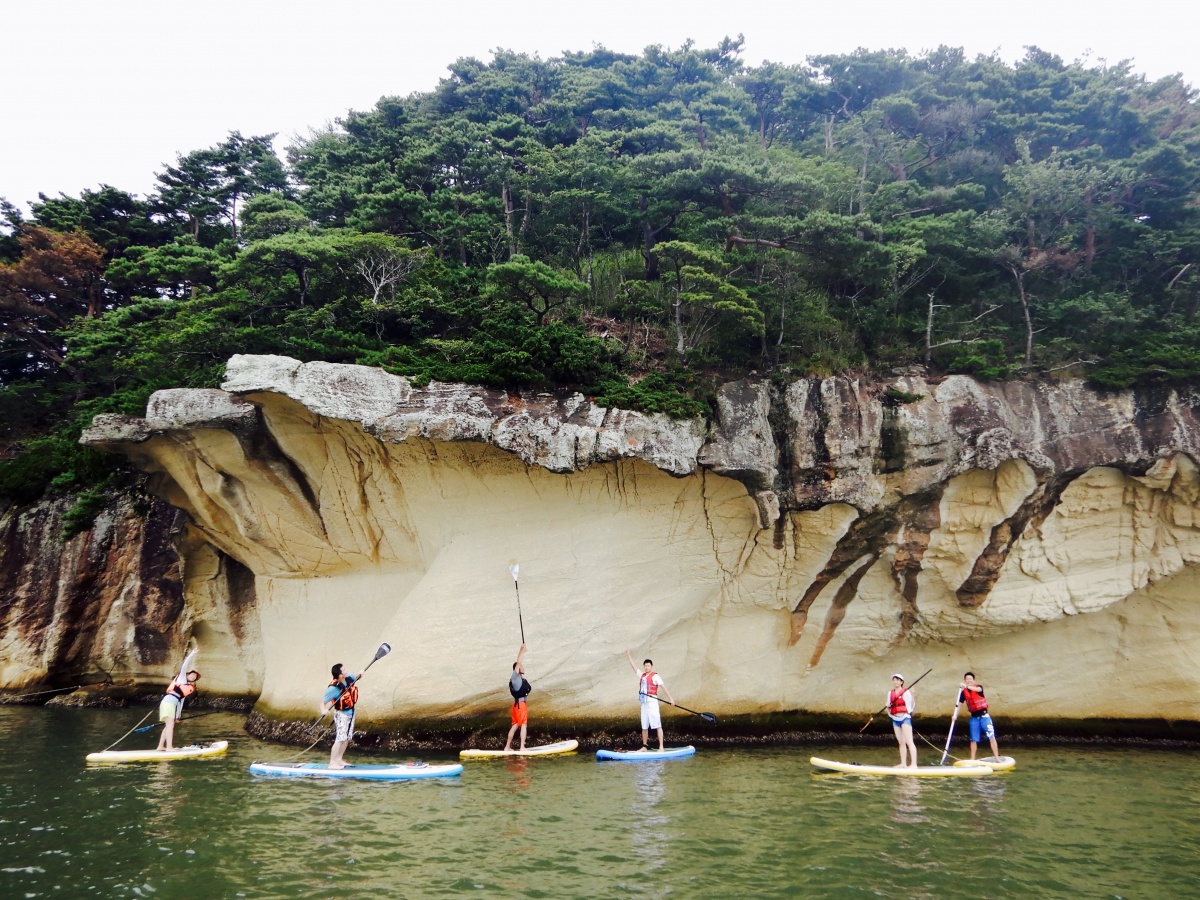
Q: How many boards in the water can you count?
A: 6